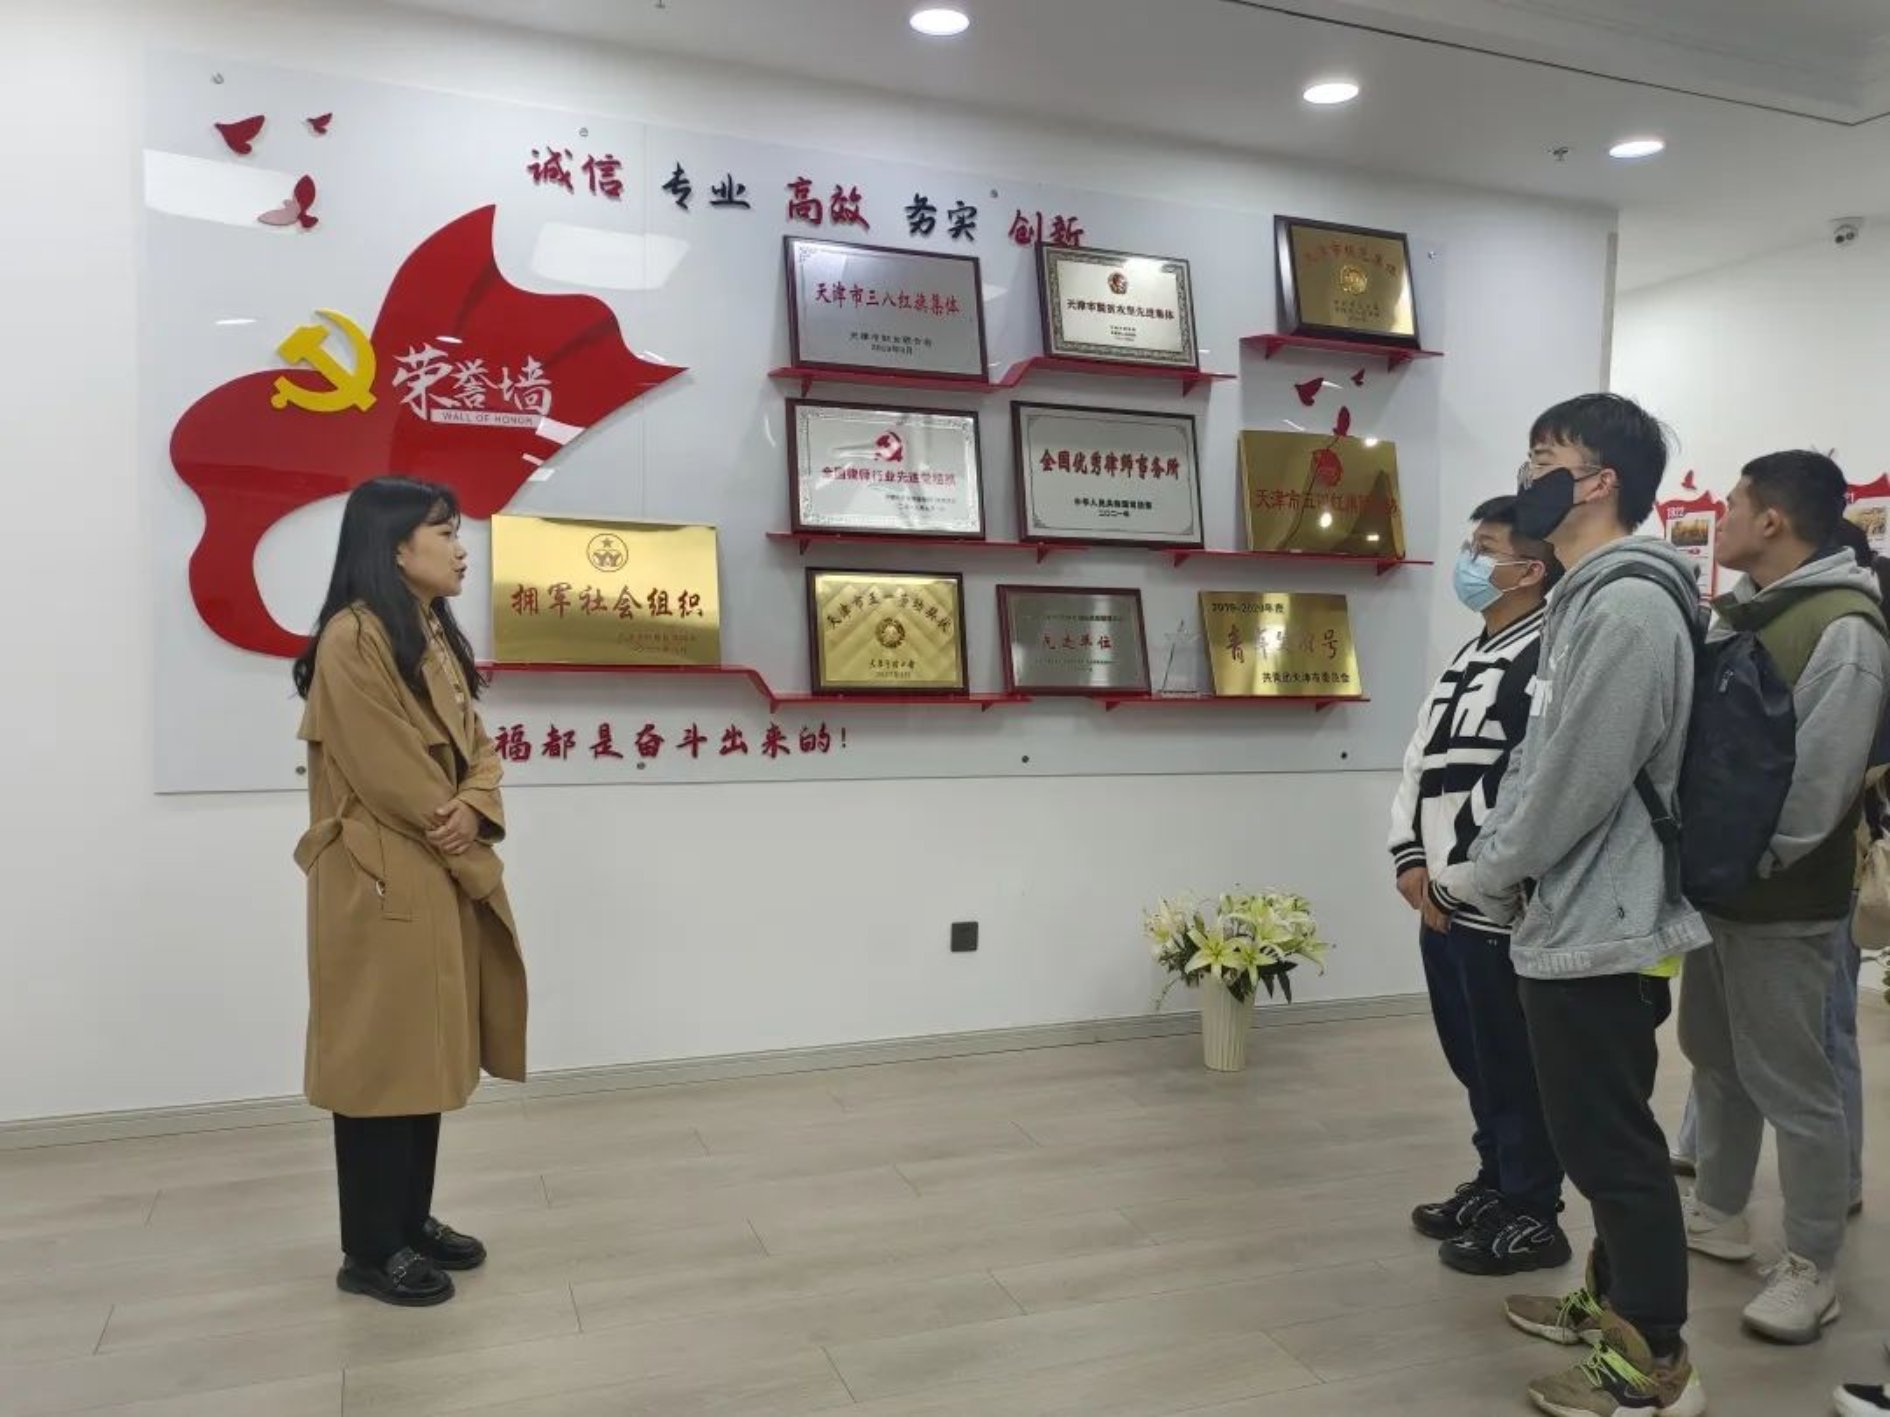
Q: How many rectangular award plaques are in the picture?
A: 10